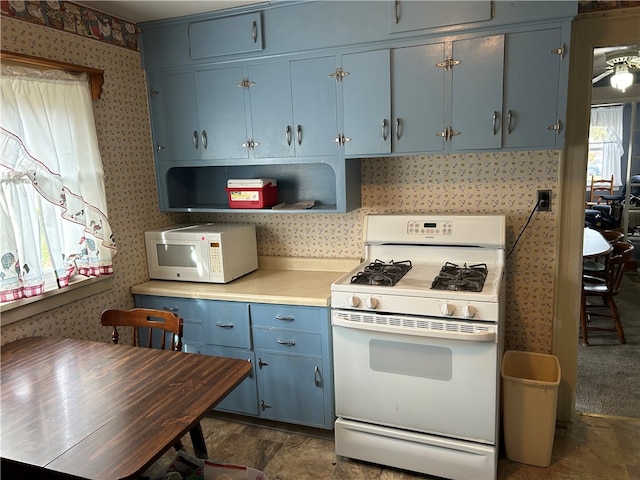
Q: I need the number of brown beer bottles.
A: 0